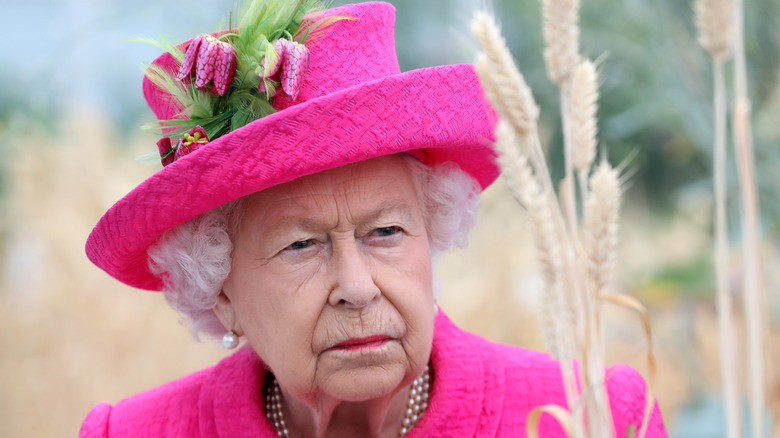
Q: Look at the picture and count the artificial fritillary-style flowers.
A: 3